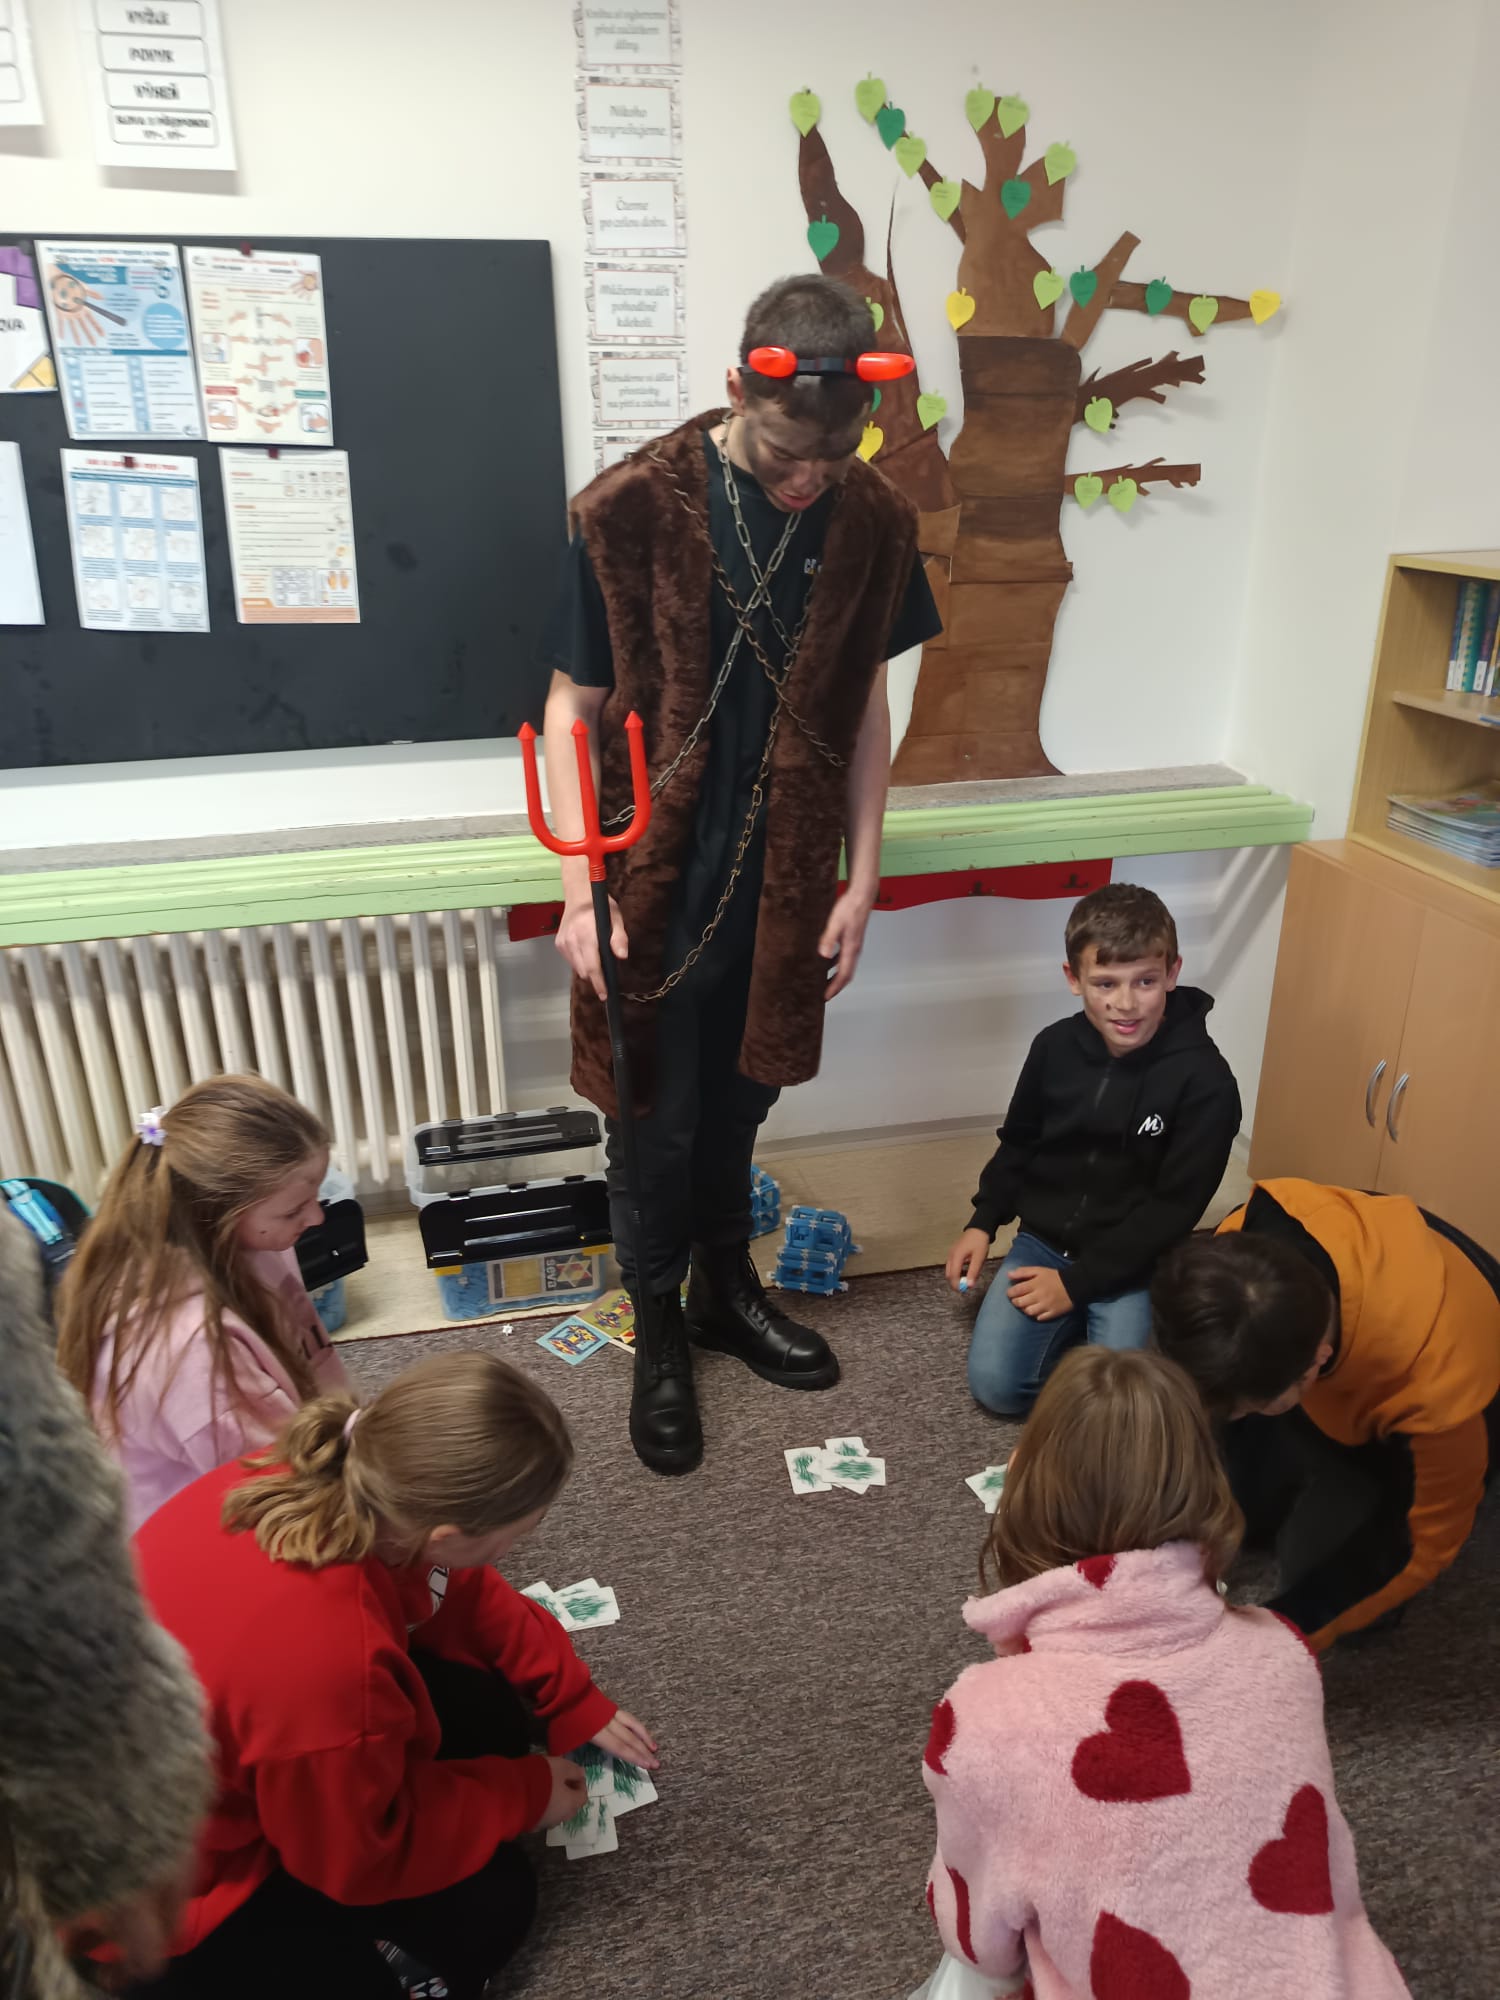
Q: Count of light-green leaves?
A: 14